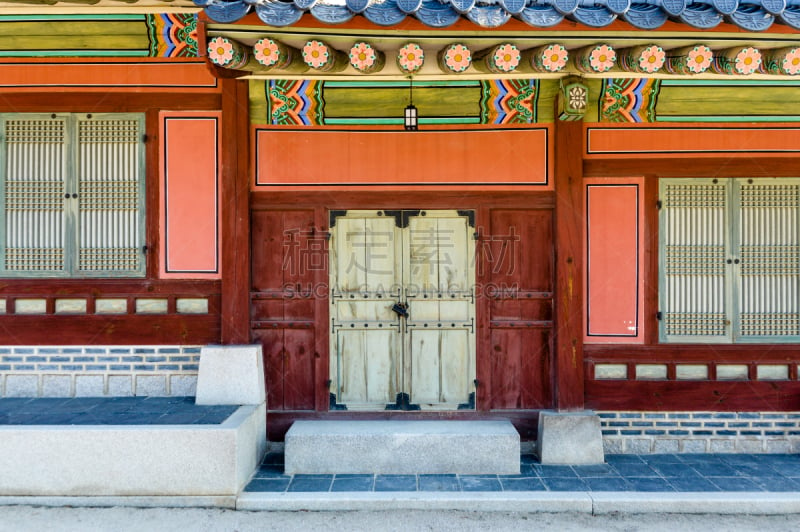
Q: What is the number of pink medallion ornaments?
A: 13